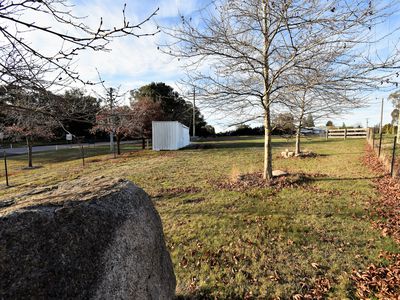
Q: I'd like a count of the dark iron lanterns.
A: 0